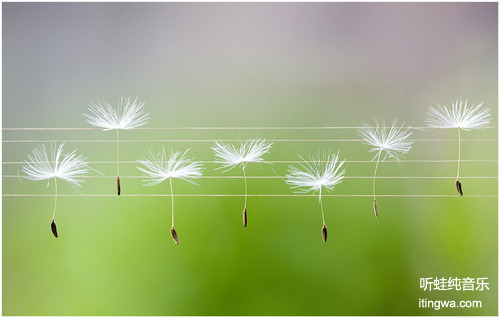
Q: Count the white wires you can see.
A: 5